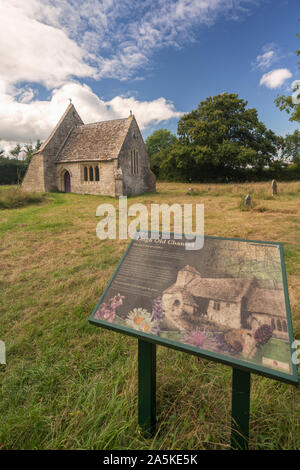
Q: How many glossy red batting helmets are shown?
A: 0